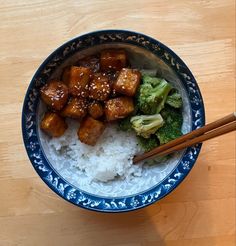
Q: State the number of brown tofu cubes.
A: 11